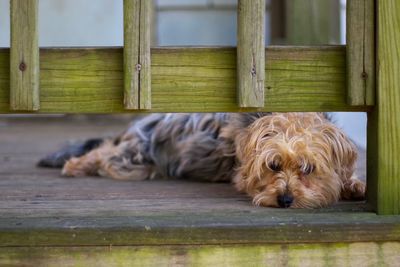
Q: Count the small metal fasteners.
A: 4